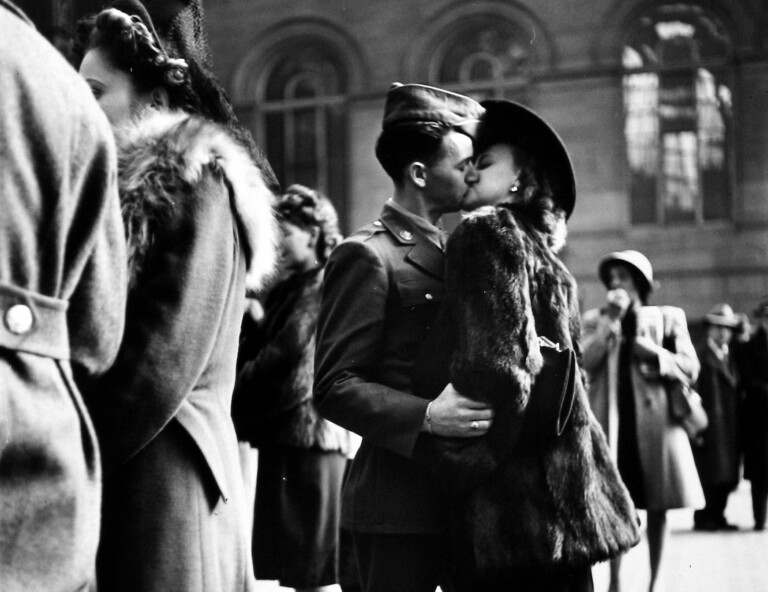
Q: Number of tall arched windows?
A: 3